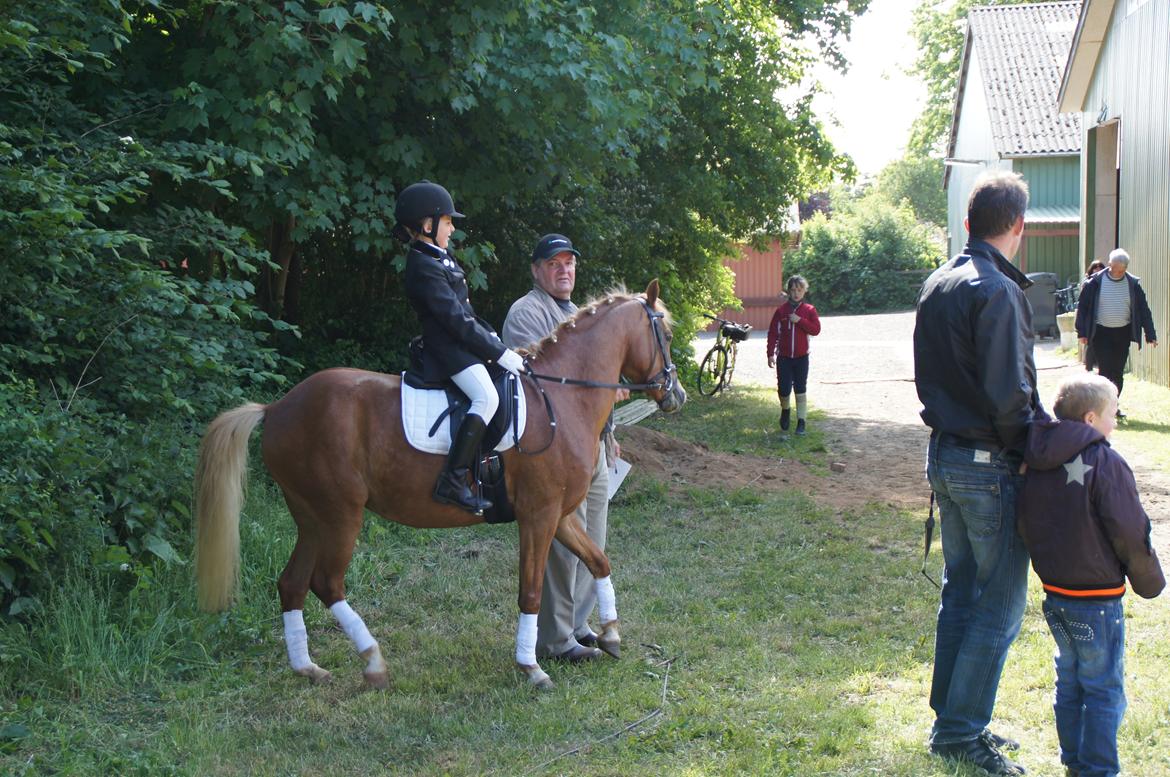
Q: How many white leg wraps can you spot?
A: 4